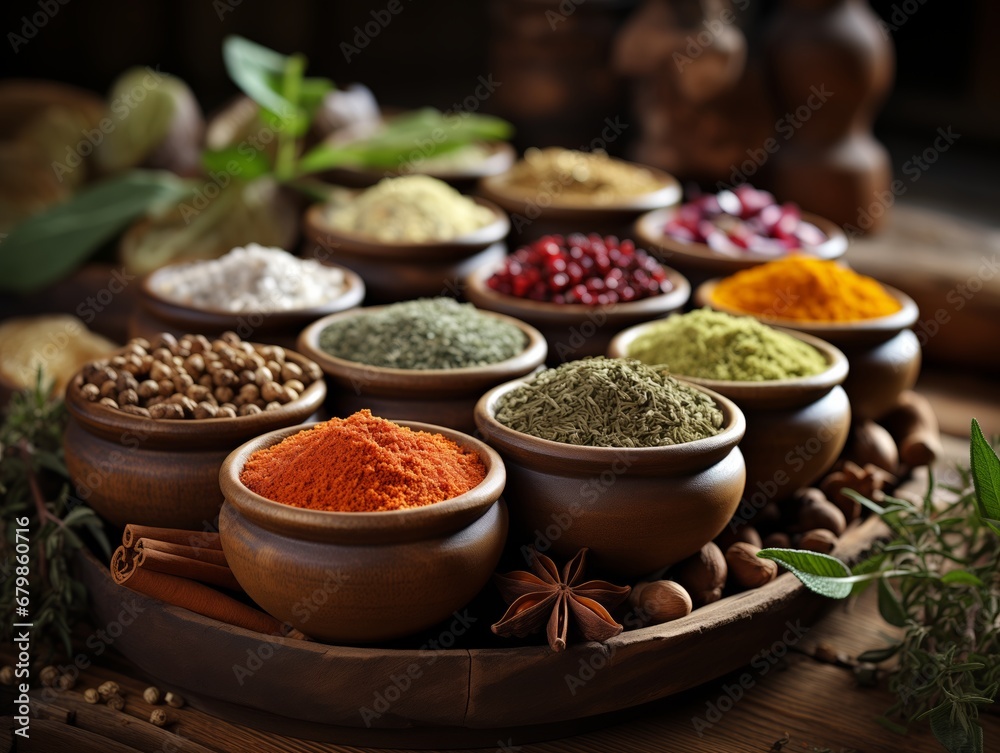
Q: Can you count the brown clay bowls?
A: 12